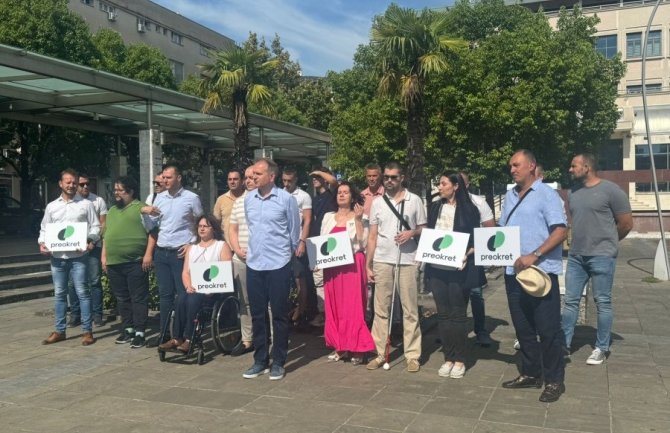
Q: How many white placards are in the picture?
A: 5